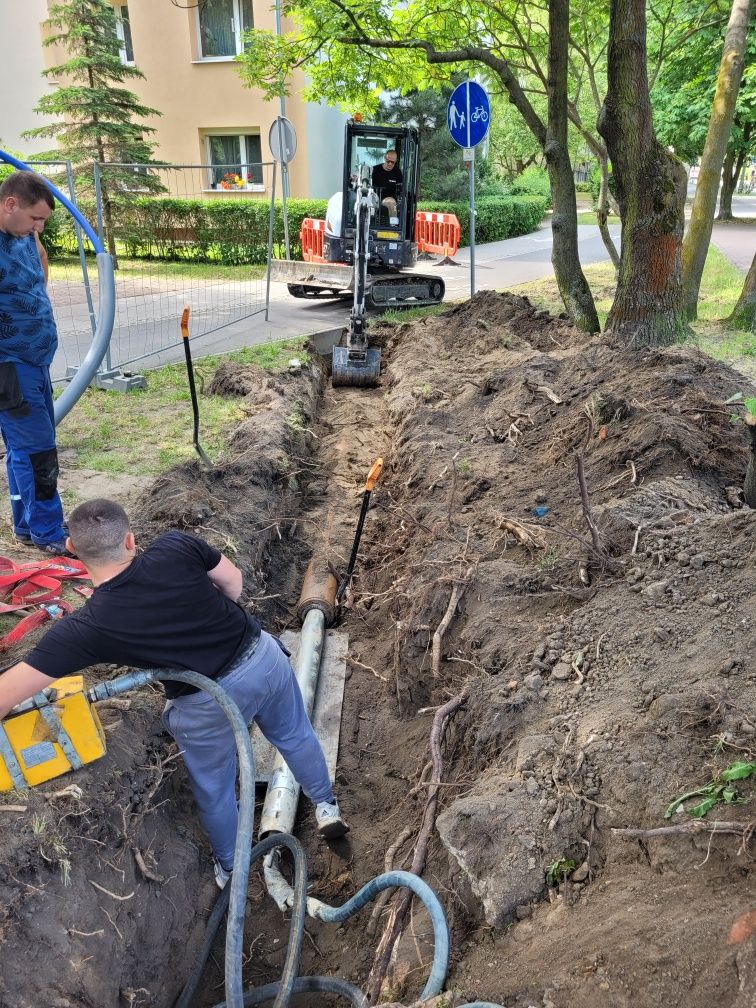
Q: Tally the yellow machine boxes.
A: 1